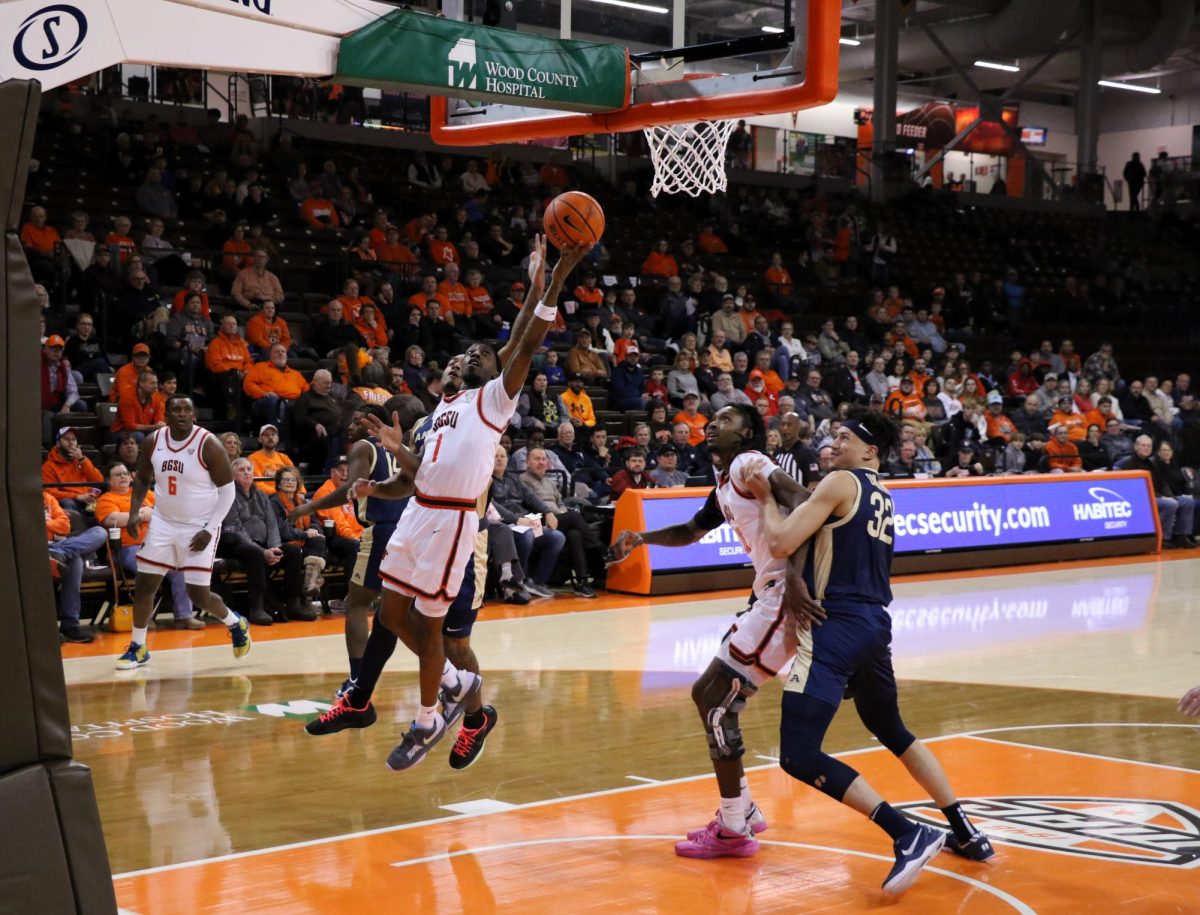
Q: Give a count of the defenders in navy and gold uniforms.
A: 3